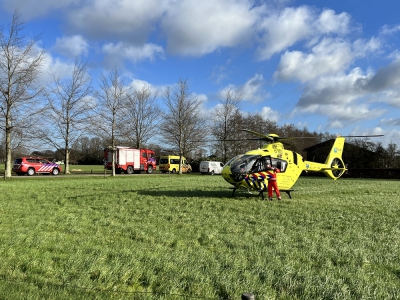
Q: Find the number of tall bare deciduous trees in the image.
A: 6